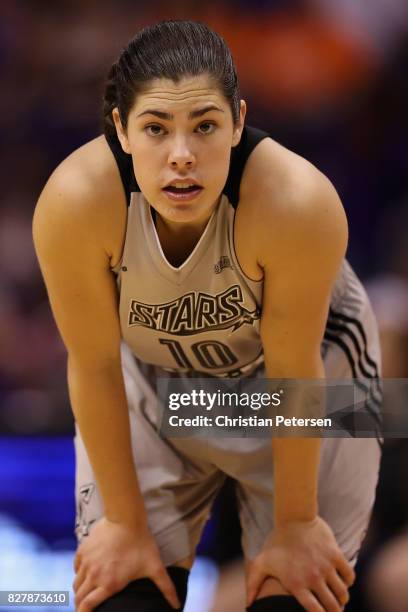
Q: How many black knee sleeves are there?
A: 2